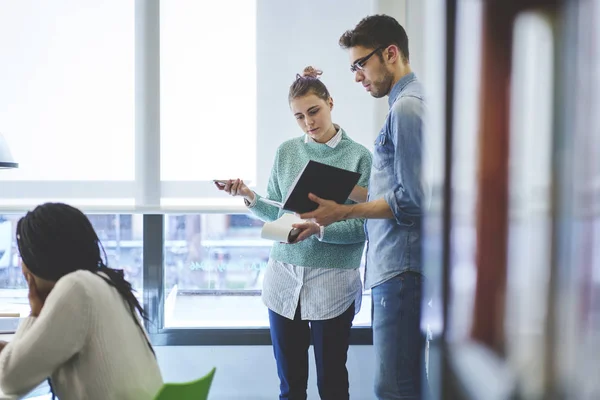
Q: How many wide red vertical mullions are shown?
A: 1